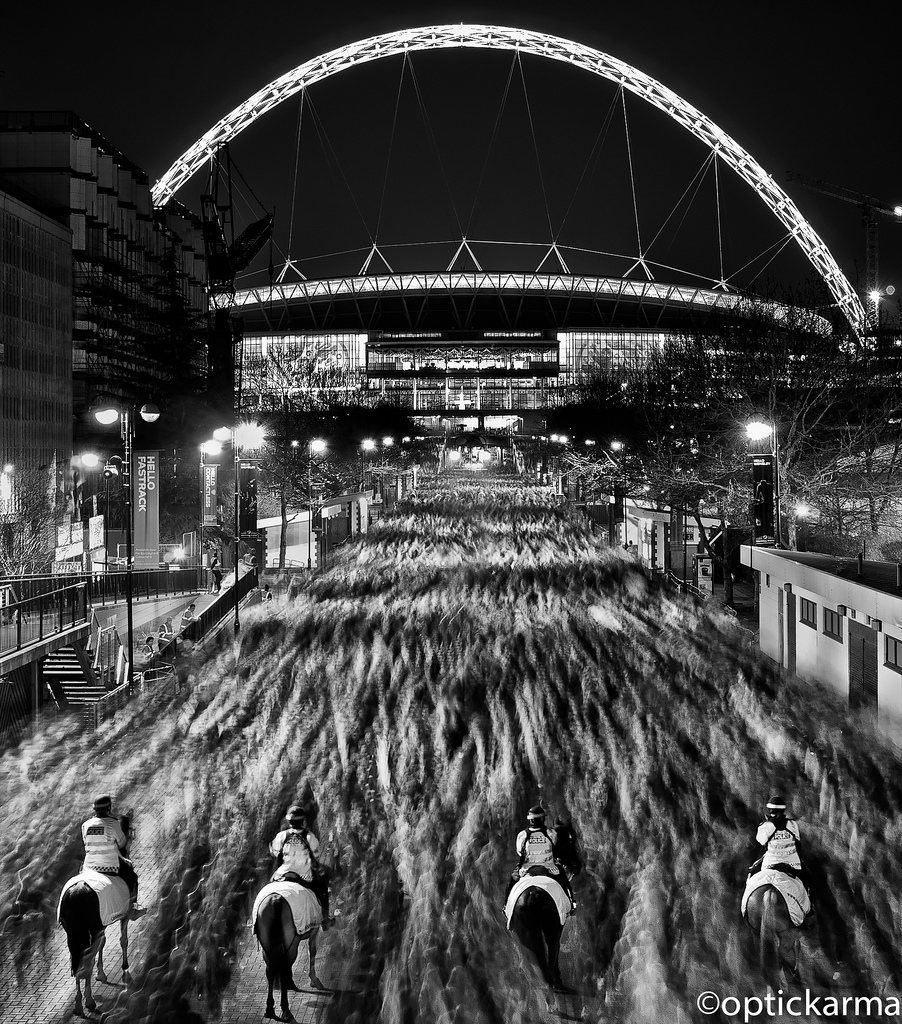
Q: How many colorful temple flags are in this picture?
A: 0